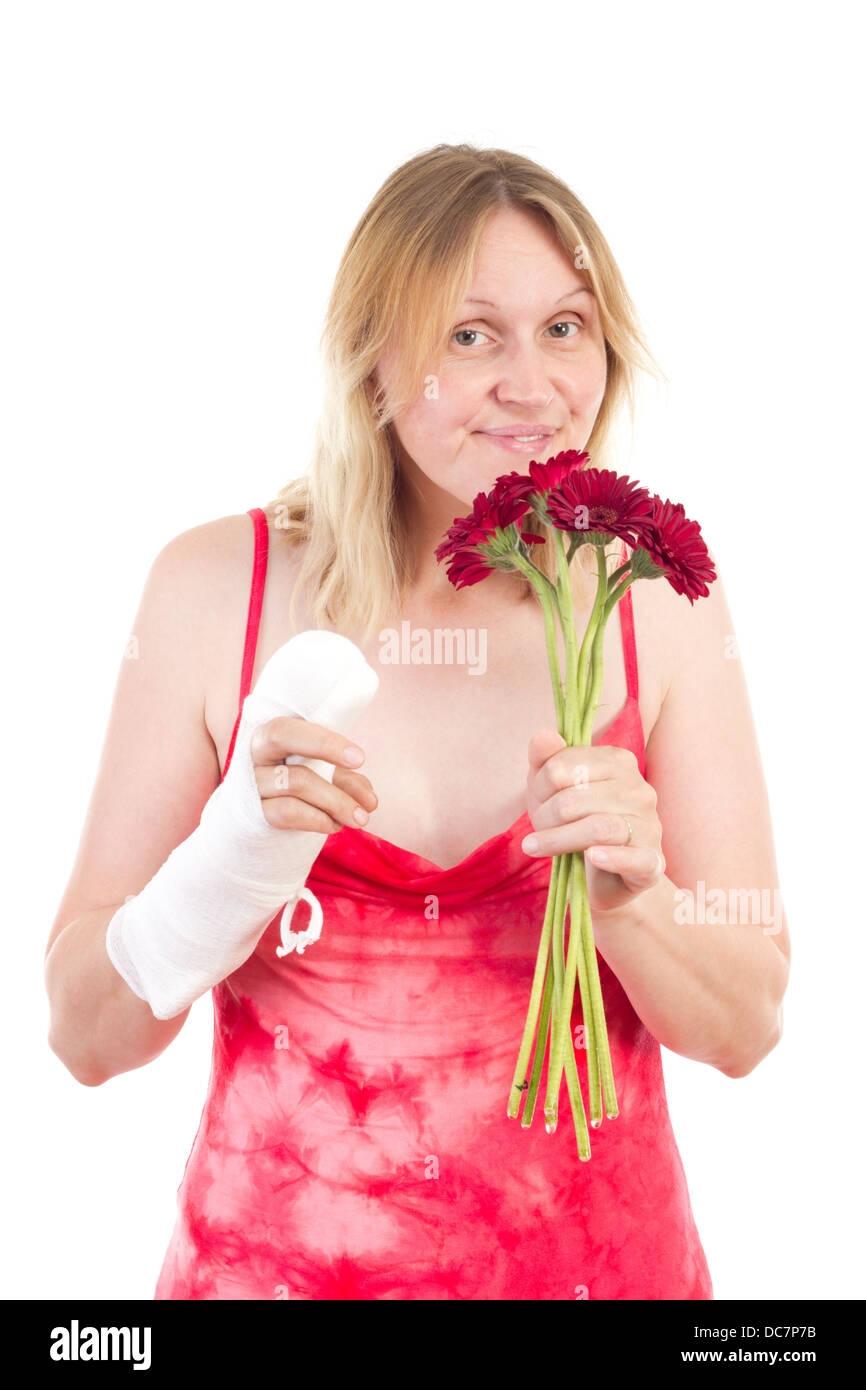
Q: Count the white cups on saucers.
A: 0